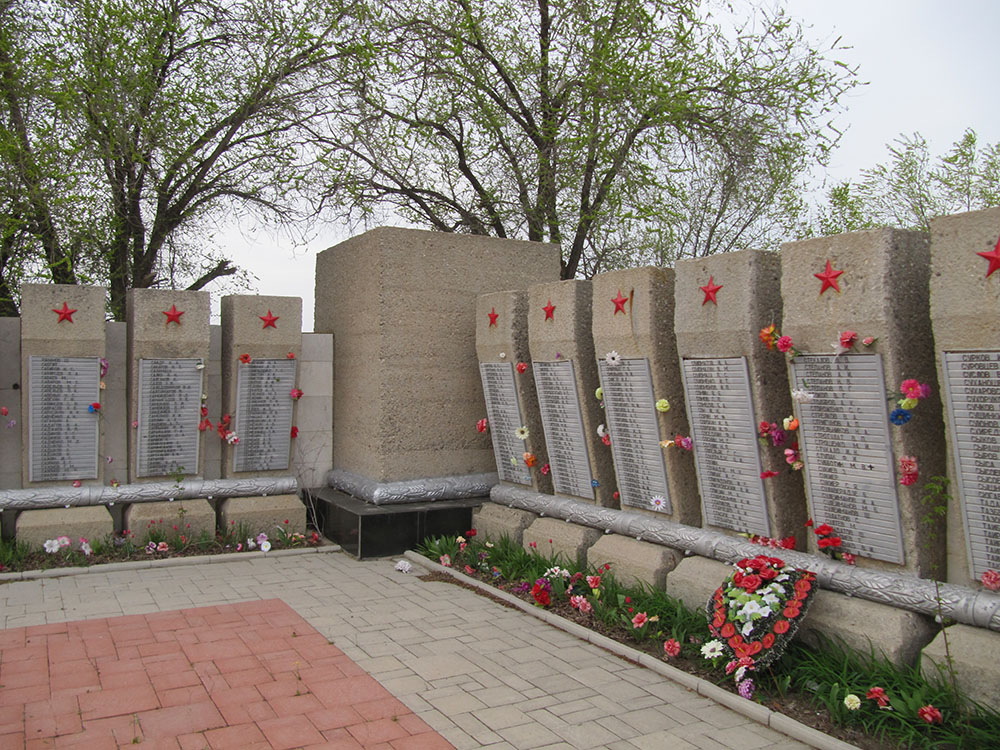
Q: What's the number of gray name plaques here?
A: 9